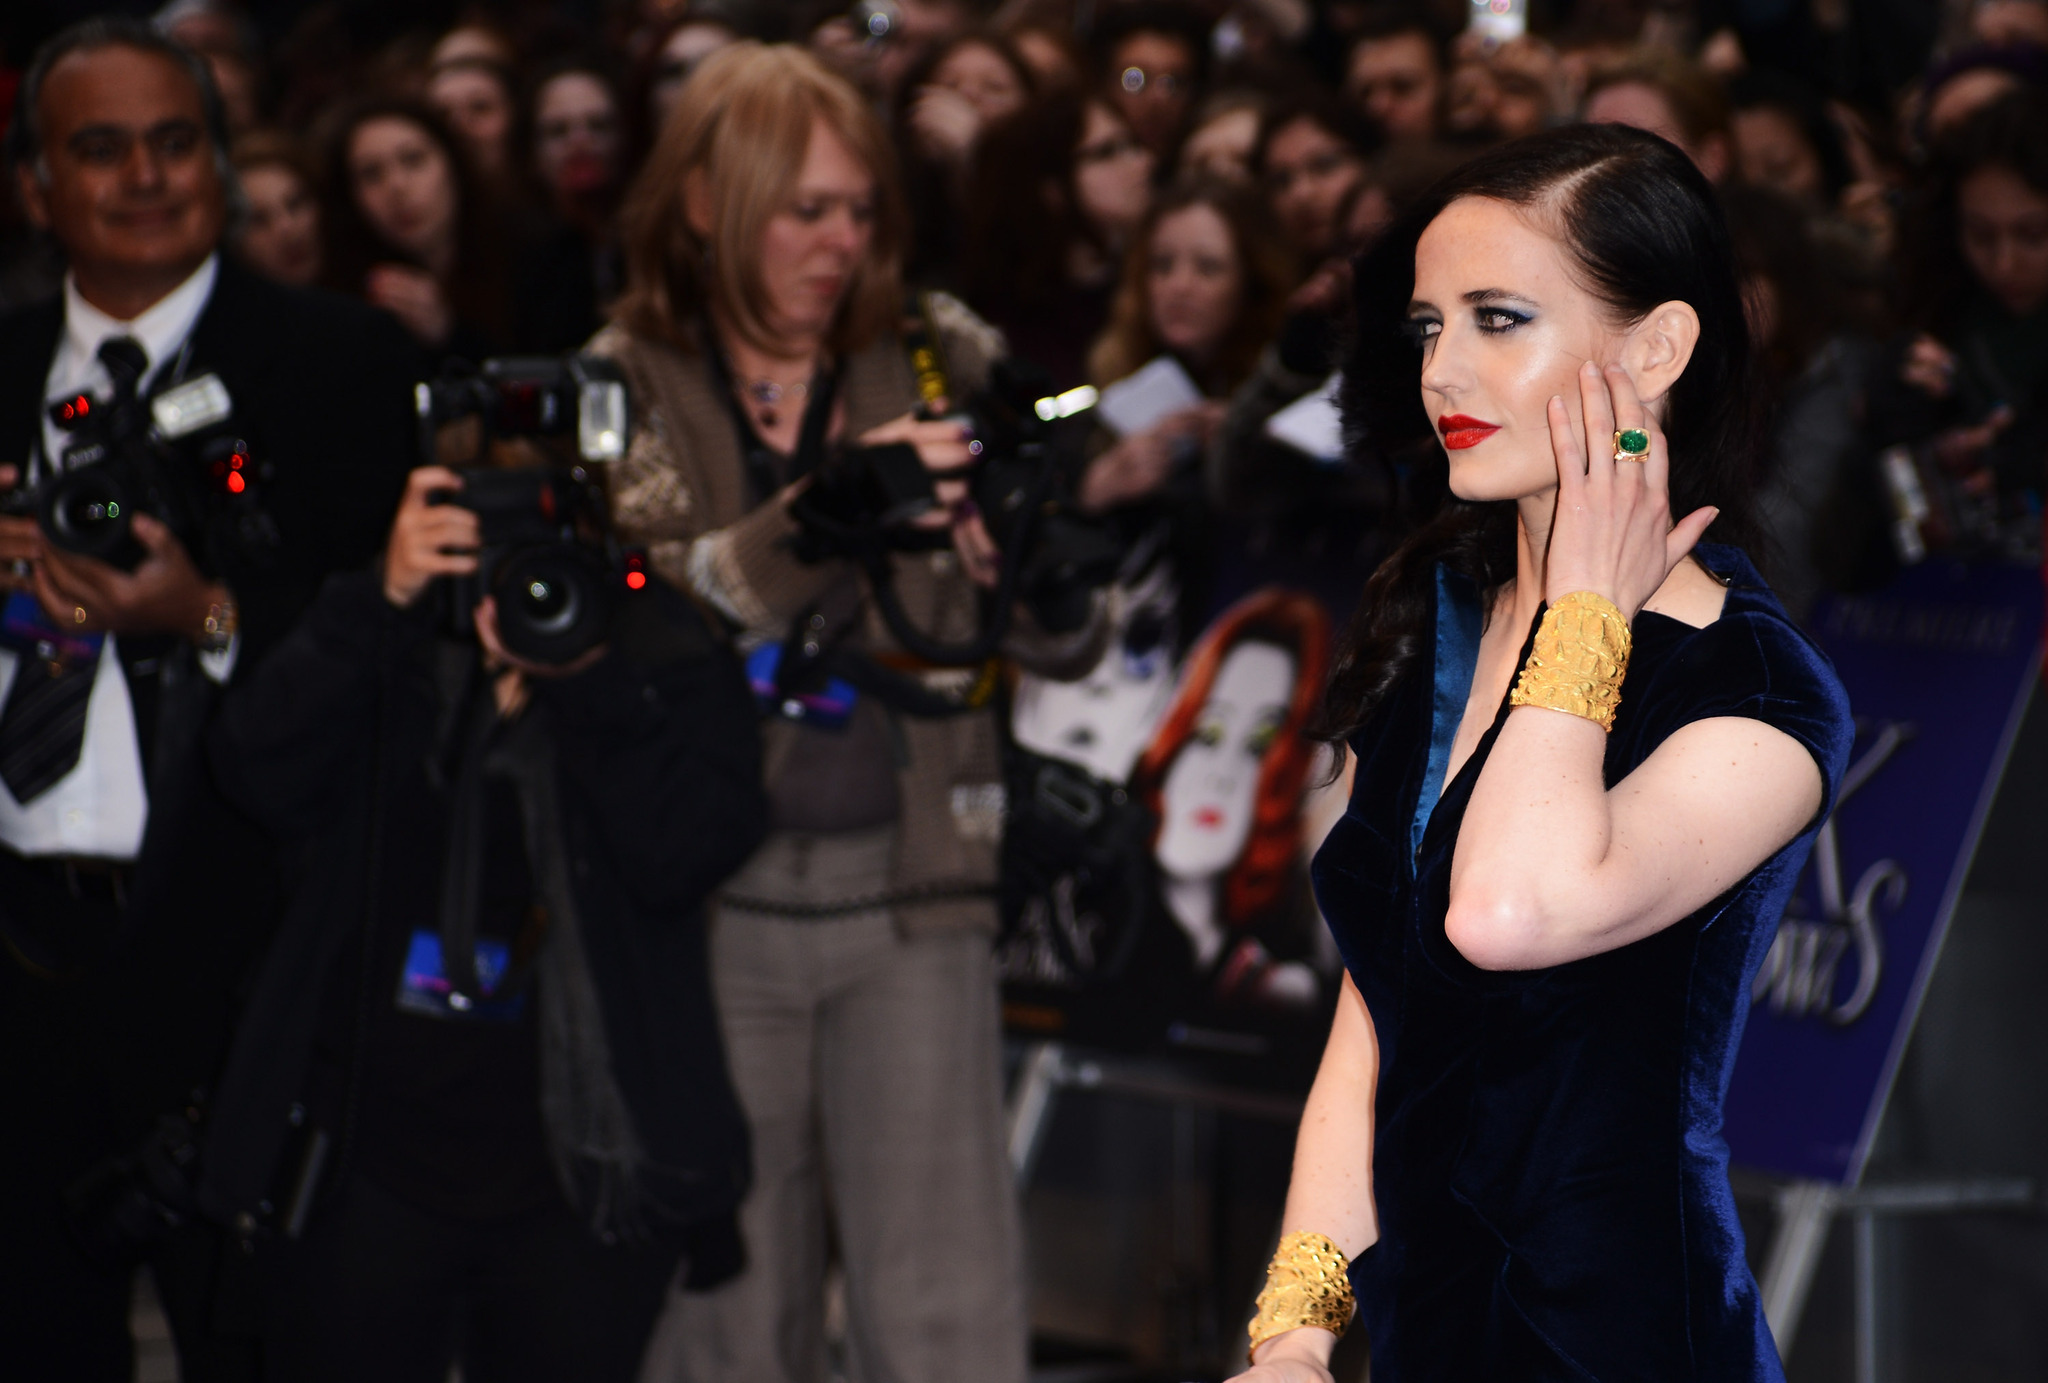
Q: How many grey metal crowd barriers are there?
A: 2